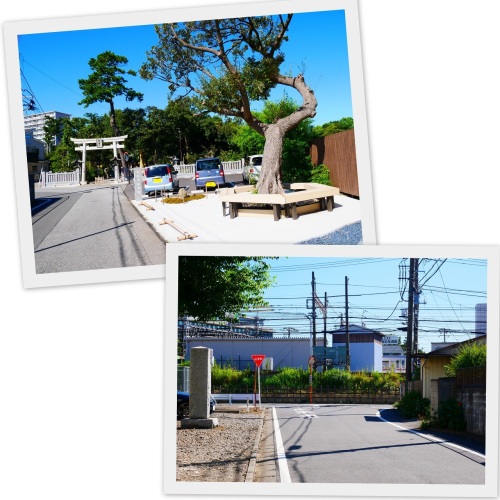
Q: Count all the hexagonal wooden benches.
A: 1